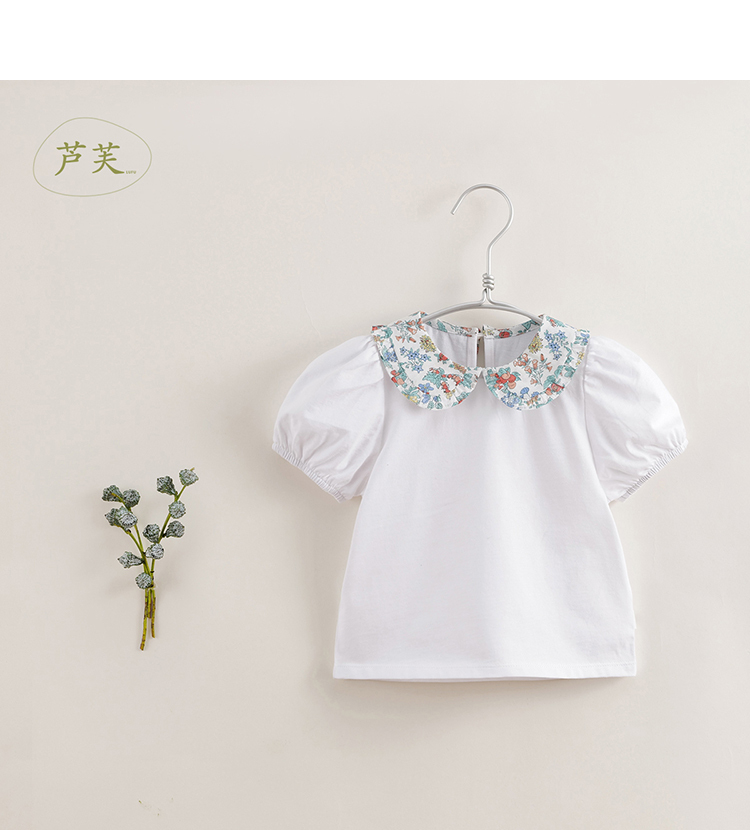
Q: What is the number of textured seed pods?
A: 12